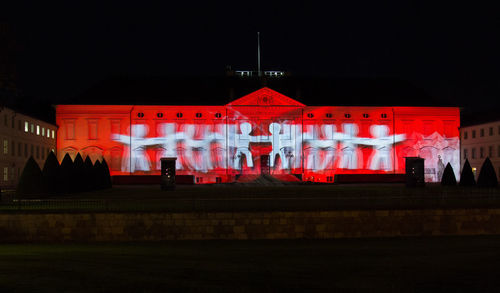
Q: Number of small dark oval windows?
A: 10